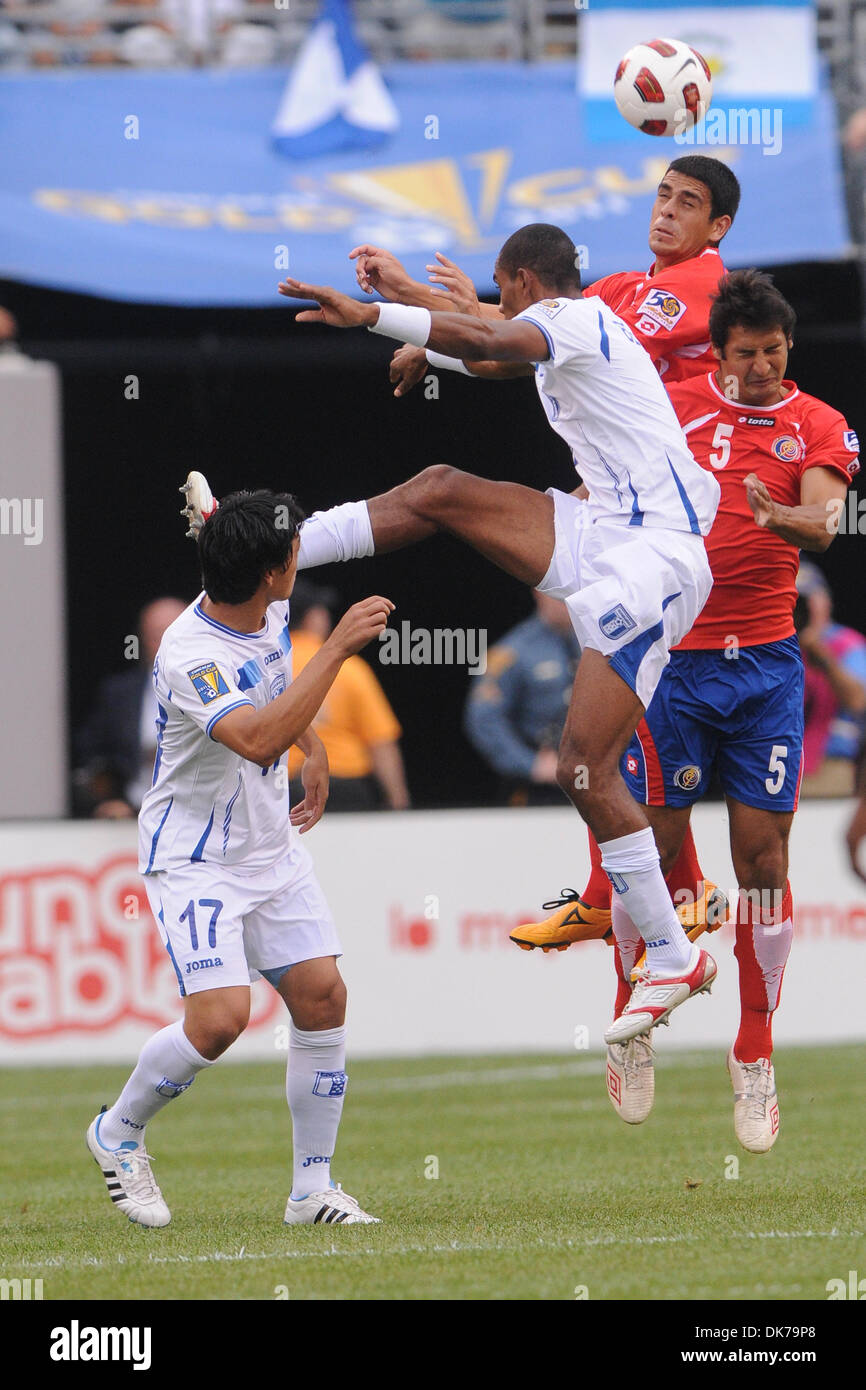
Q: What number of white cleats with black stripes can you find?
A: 2